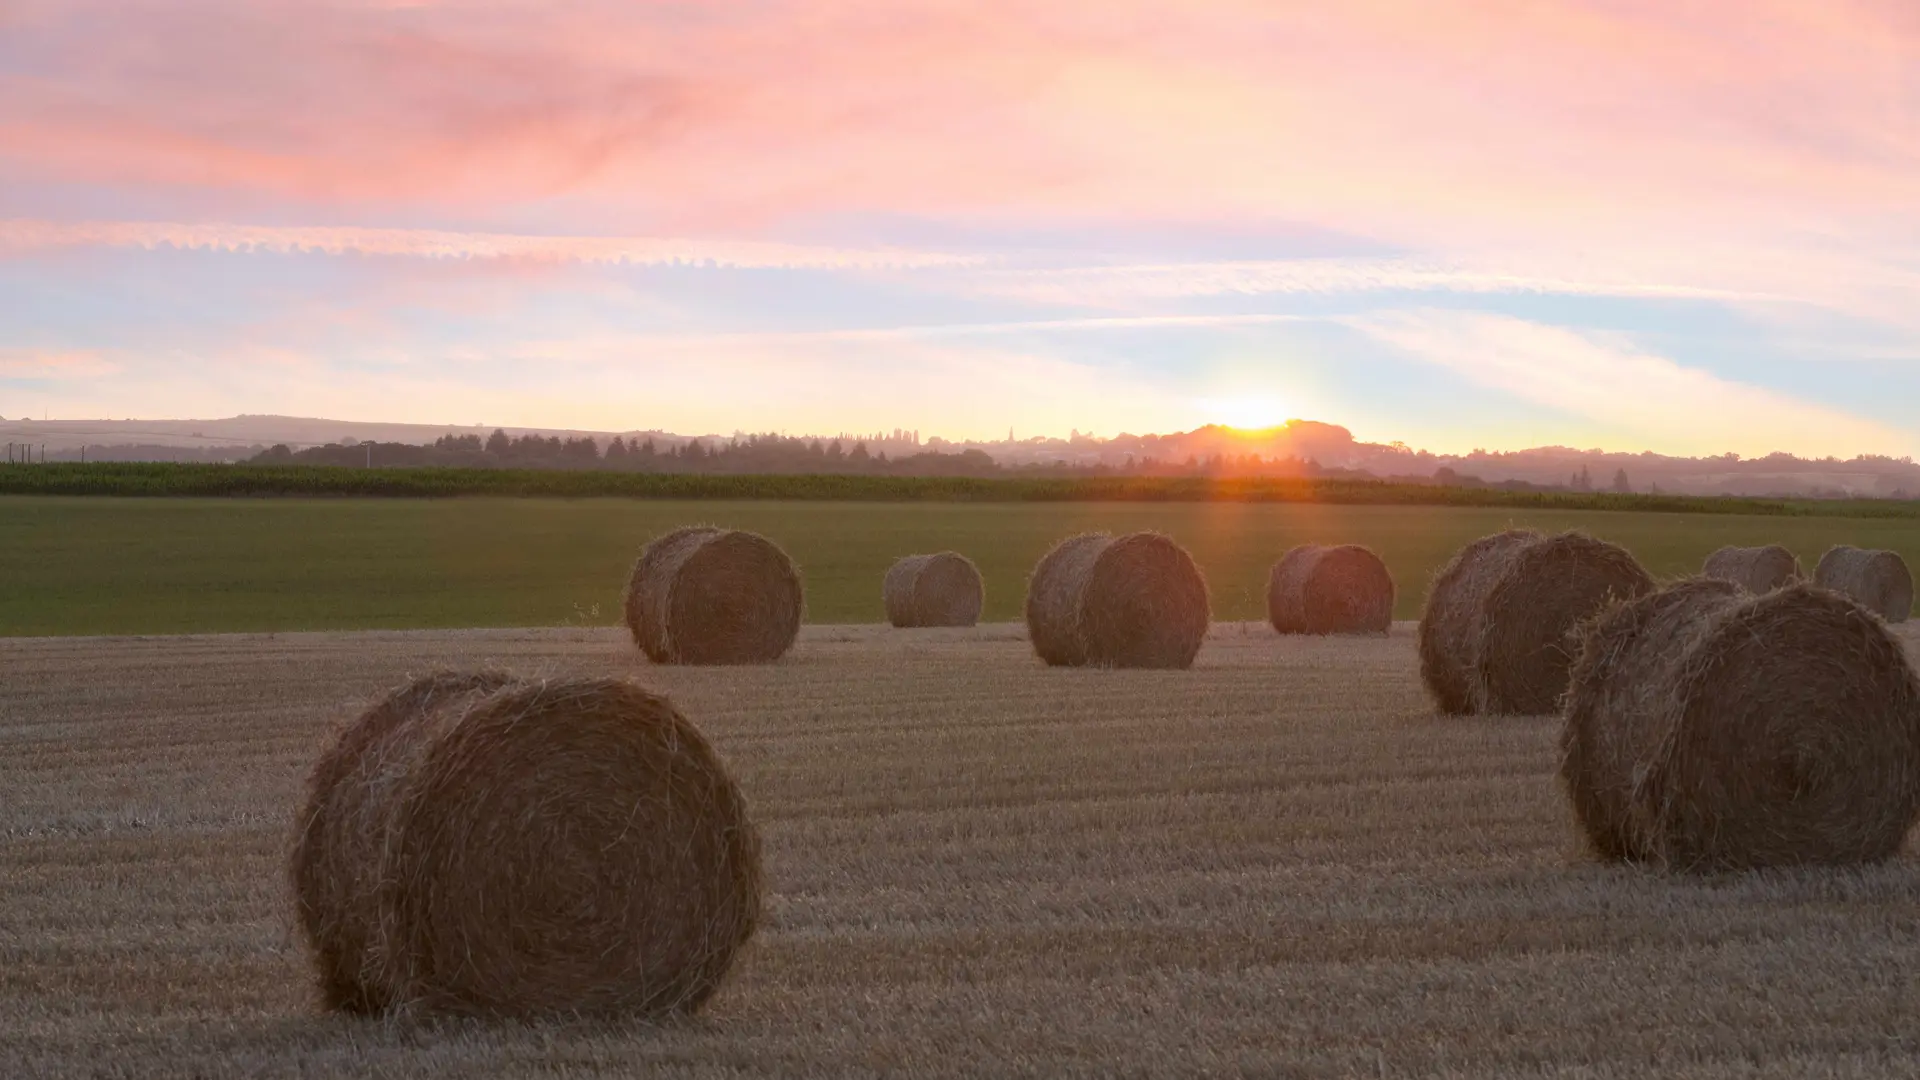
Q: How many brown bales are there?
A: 9